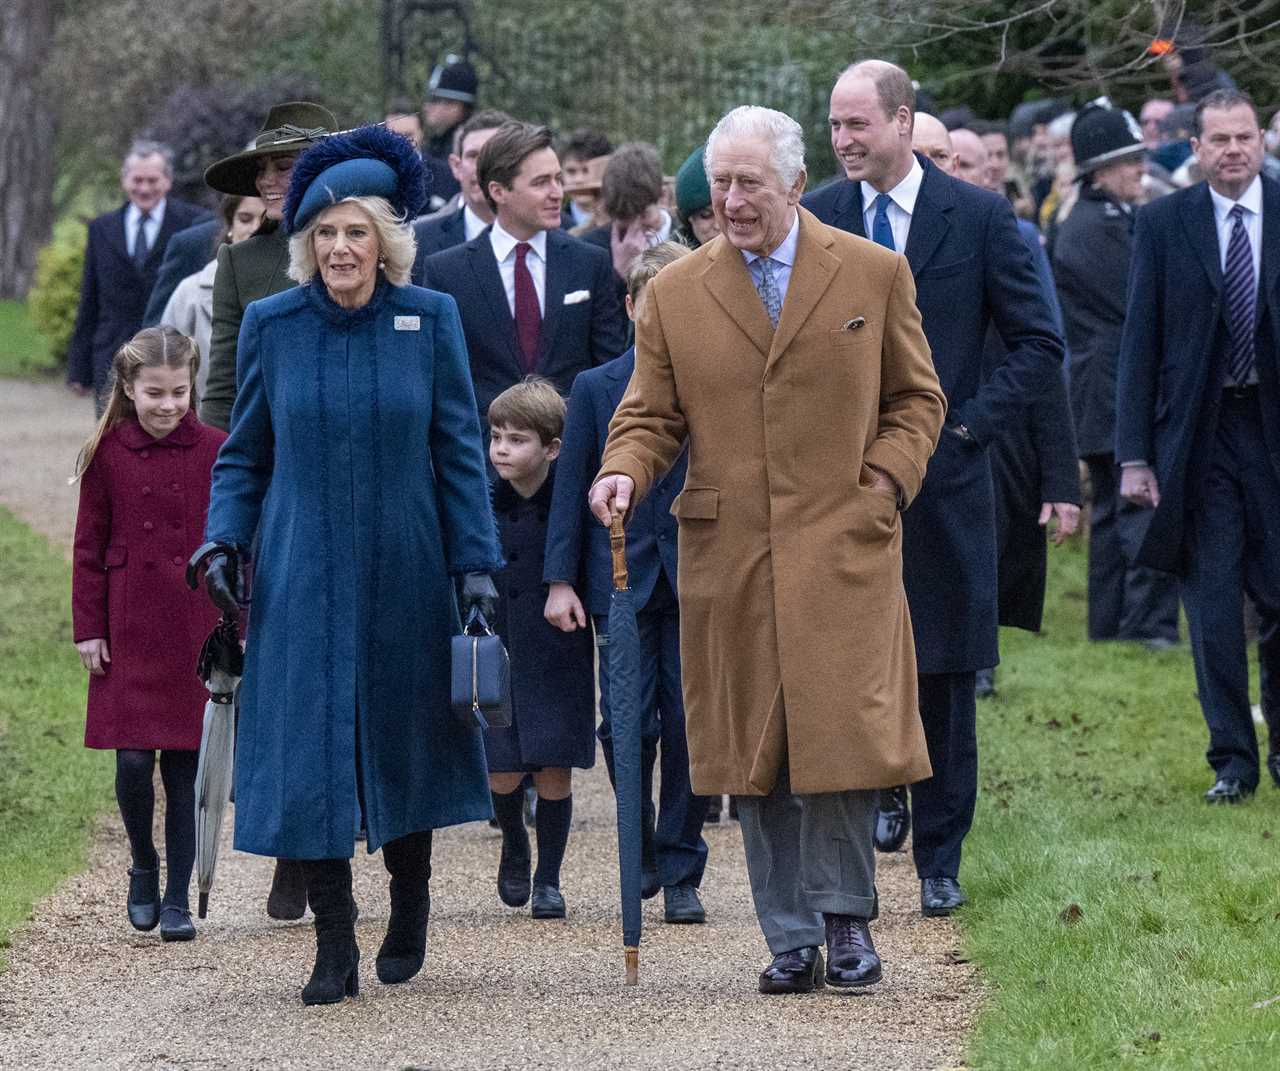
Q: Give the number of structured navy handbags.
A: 1